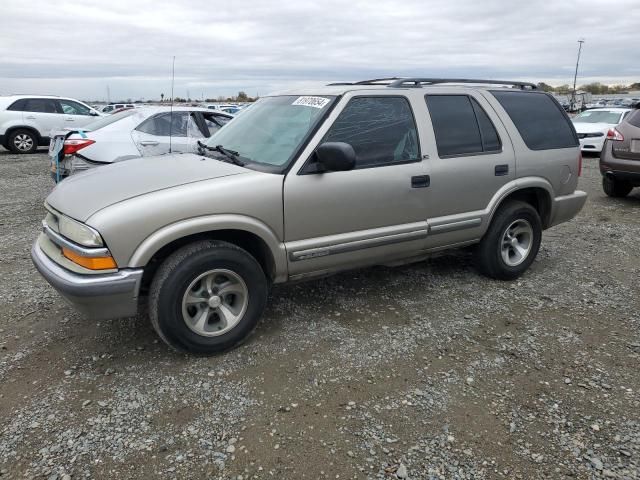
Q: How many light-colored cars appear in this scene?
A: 4